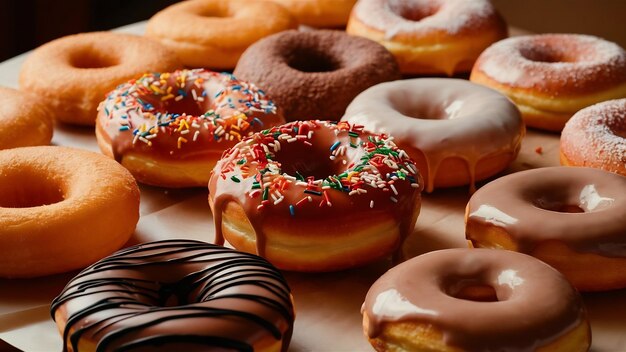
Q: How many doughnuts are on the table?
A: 15